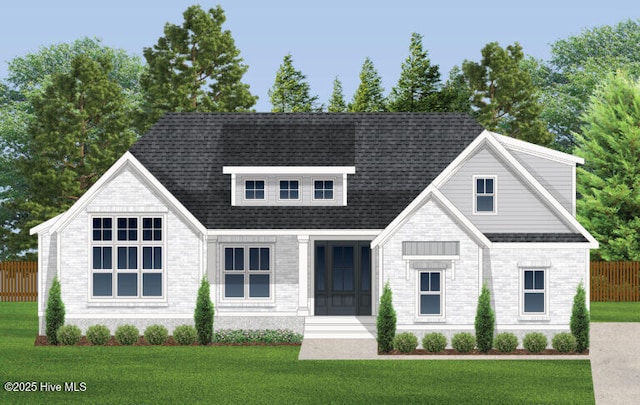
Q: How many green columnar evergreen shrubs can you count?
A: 5